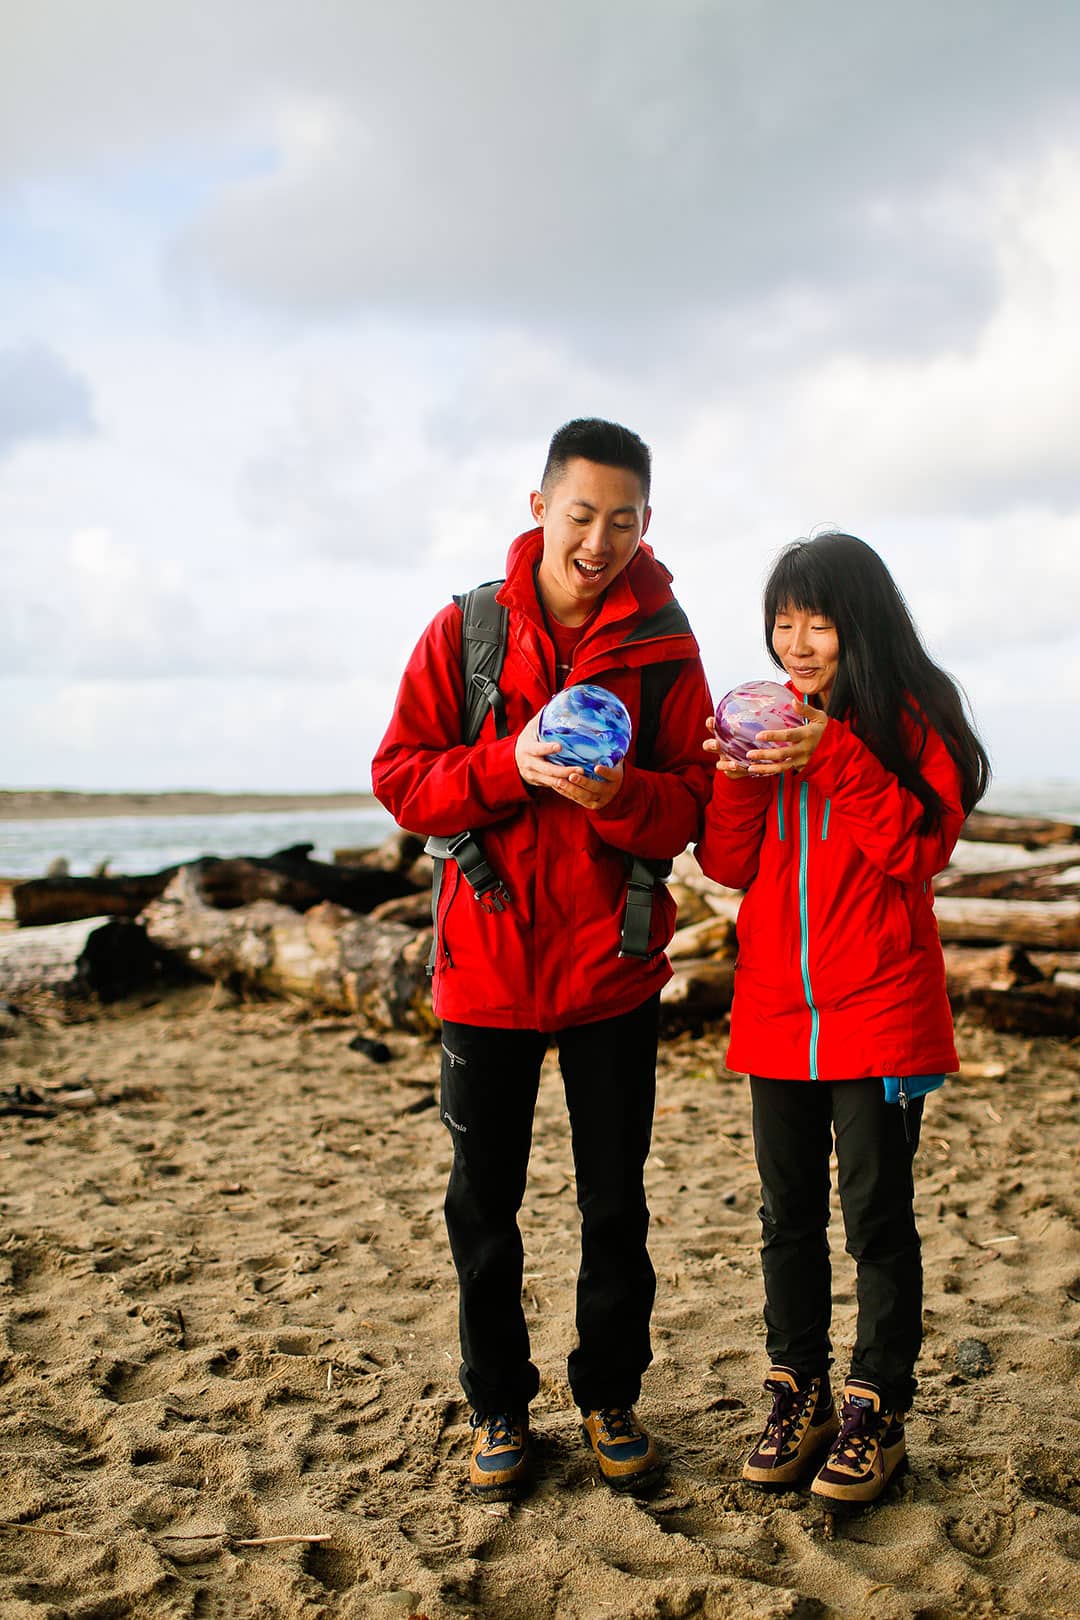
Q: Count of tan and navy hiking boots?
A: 2